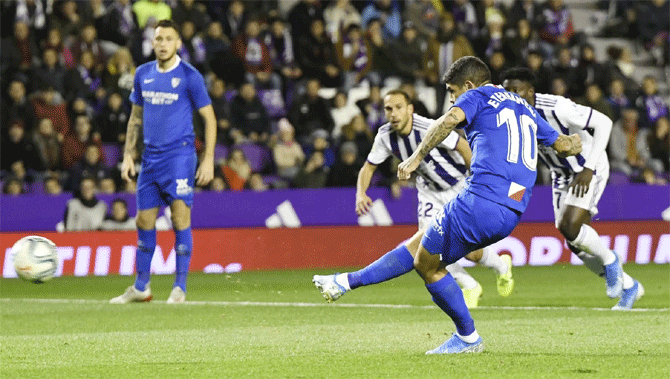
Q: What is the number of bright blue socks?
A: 4